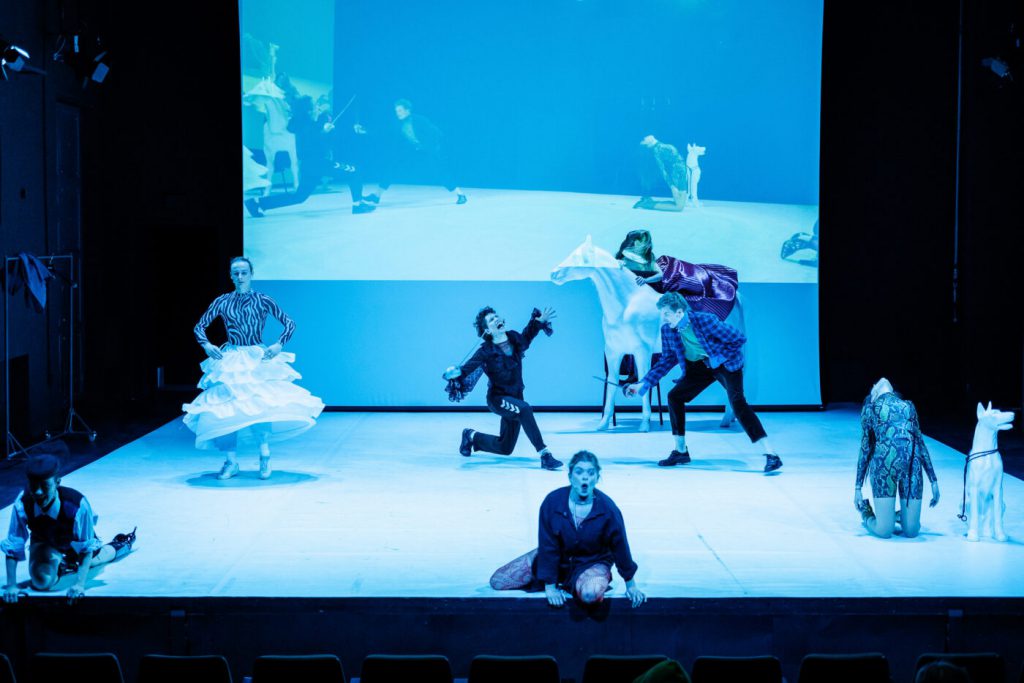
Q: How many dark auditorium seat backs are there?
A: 10